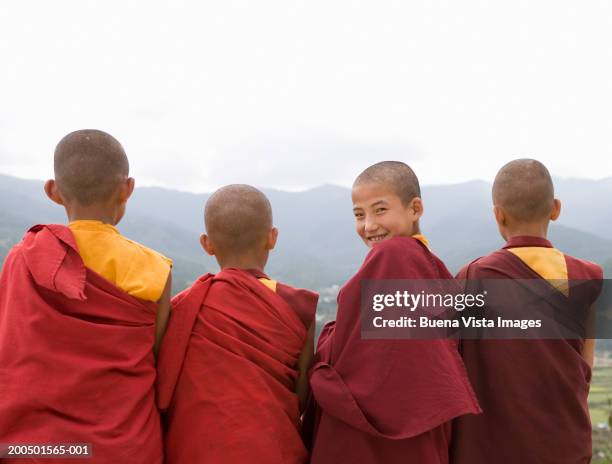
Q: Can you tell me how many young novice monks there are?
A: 4